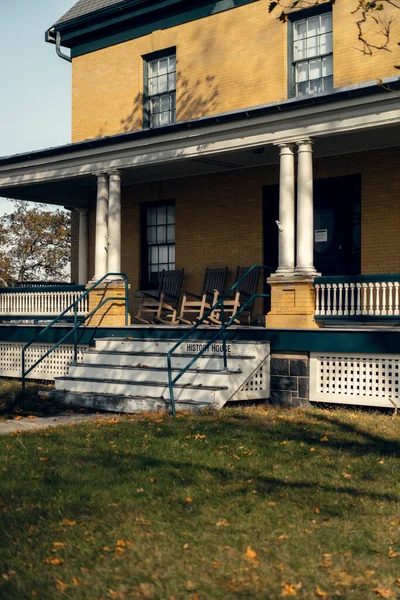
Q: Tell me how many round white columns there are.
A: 5